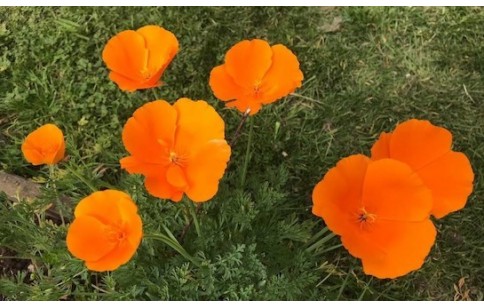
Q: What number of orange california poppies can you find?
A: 7